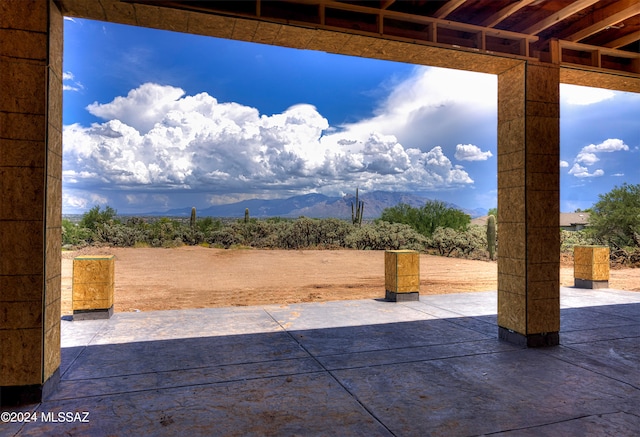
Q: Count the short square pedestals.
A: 3